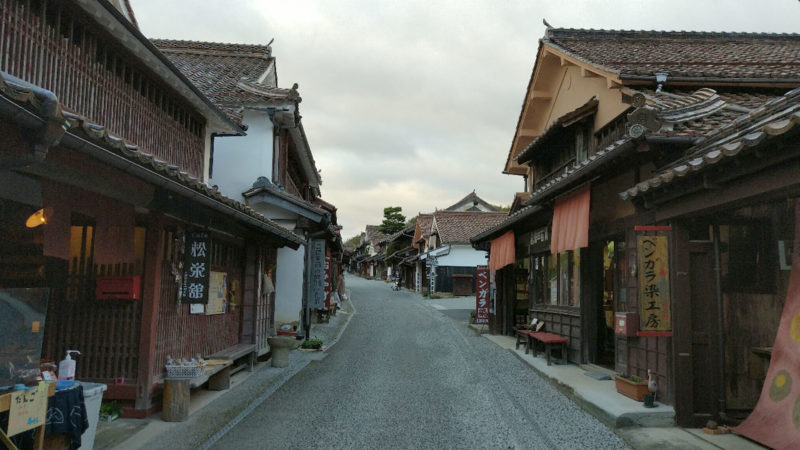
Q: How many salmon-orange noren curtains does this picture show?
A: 2